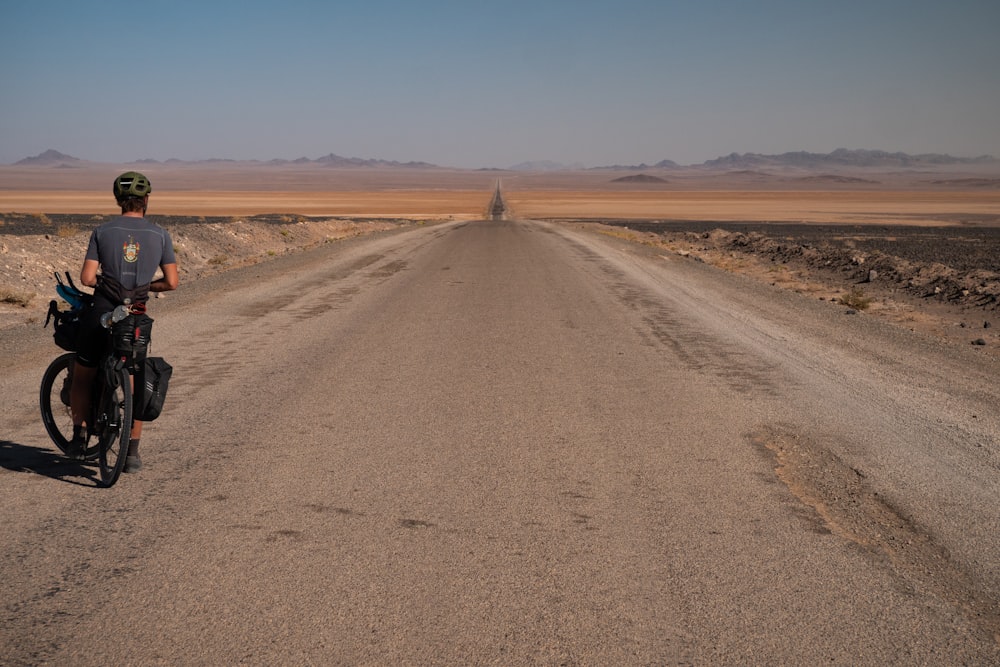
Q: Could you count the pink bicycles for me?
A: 0